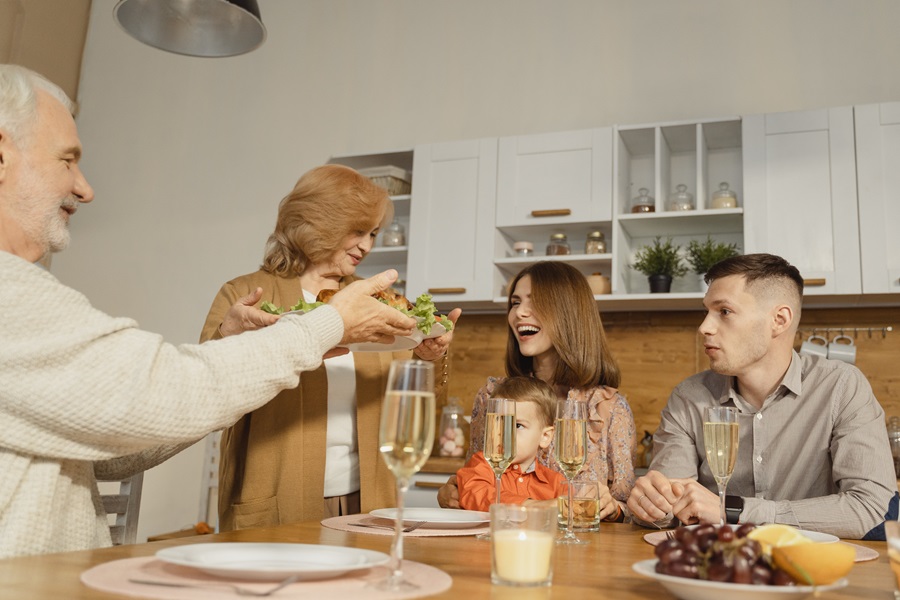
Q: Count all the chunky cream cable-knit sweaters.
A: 1